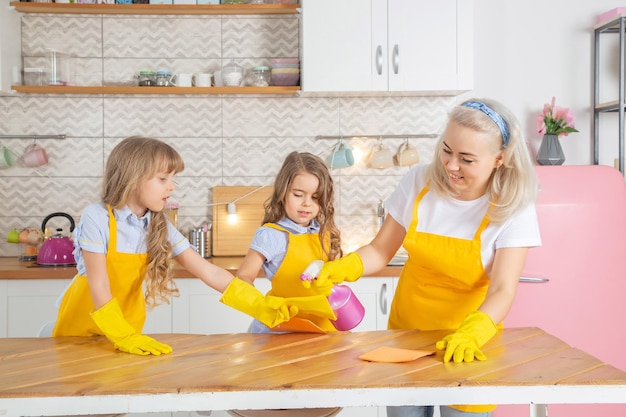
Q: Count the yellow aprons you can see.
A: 3